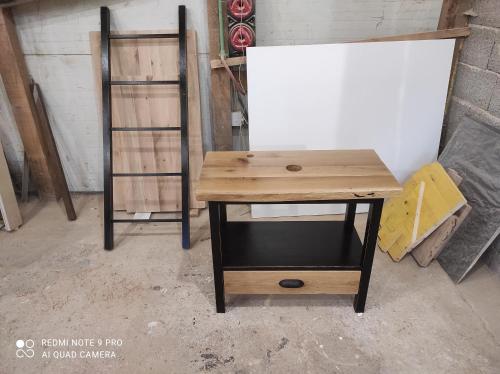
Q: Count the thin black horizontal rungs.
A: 5